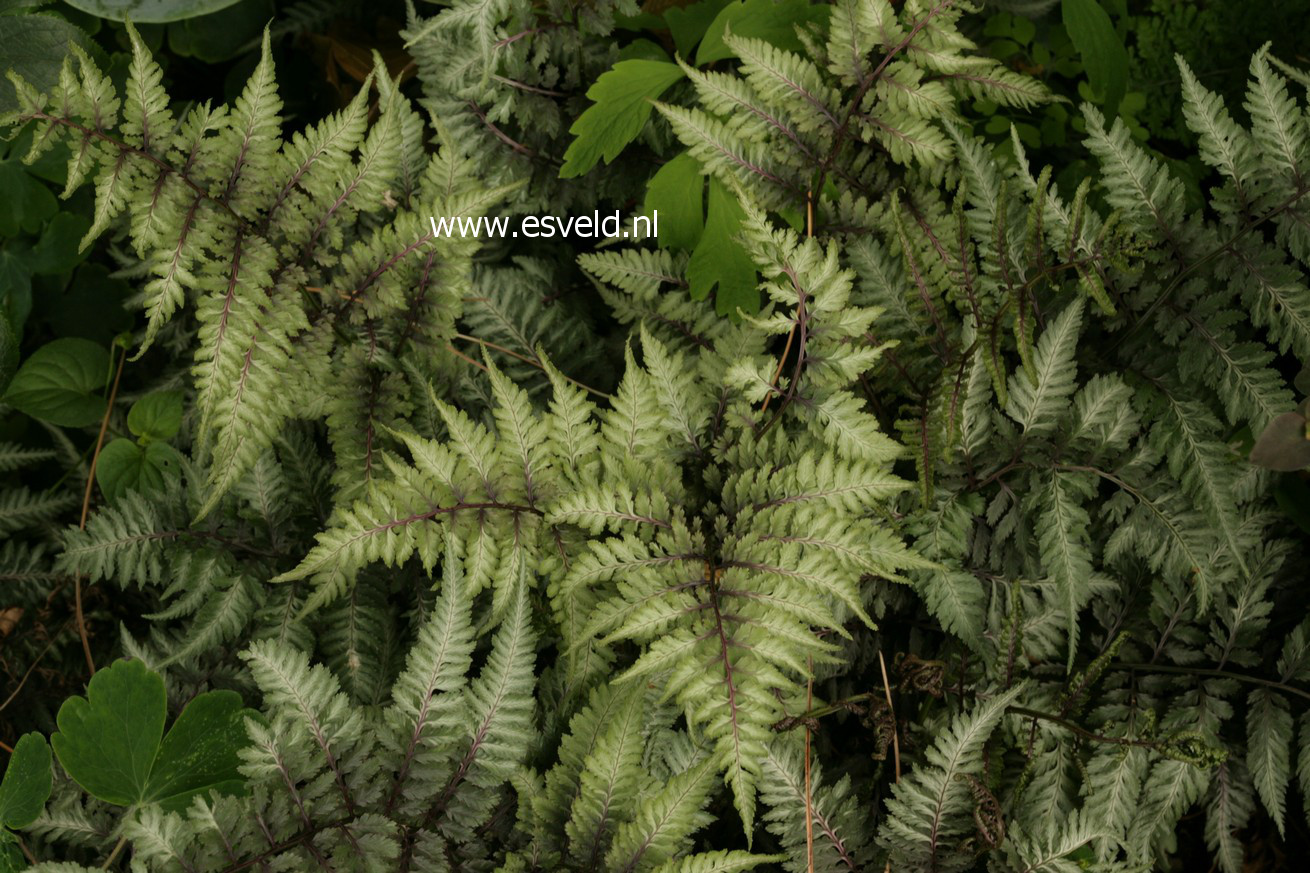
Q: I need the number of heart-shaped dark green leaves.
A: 3